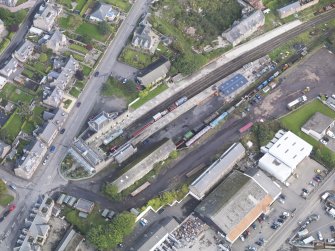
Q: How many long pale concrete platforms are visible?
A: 2